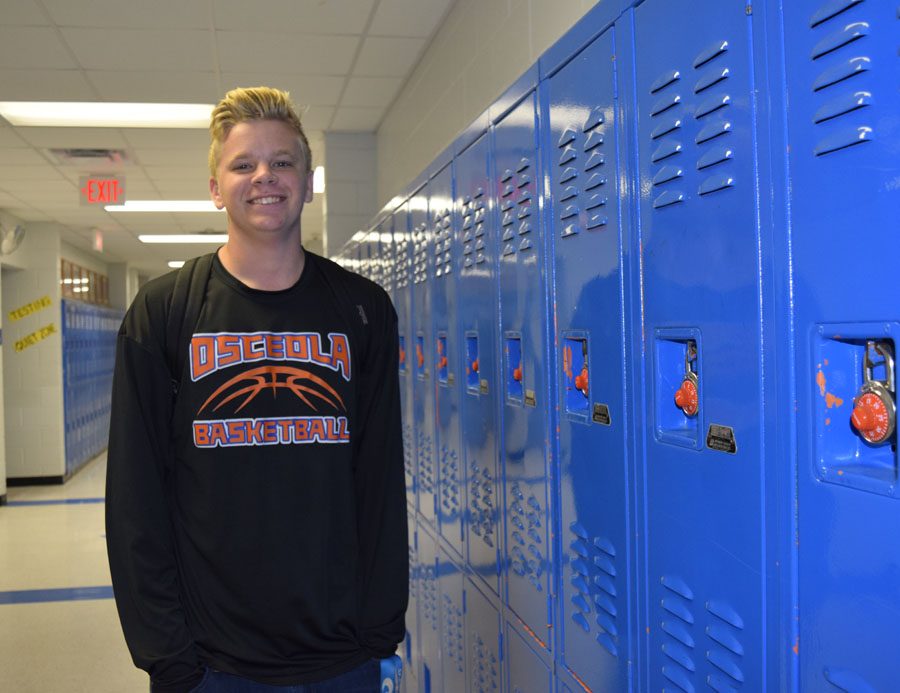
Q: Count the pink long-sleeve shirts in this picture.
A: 0